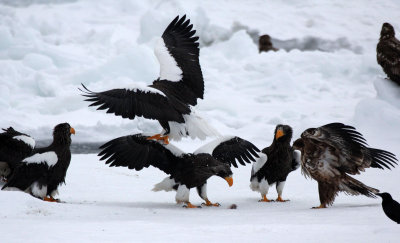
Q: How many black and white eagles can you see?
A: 5